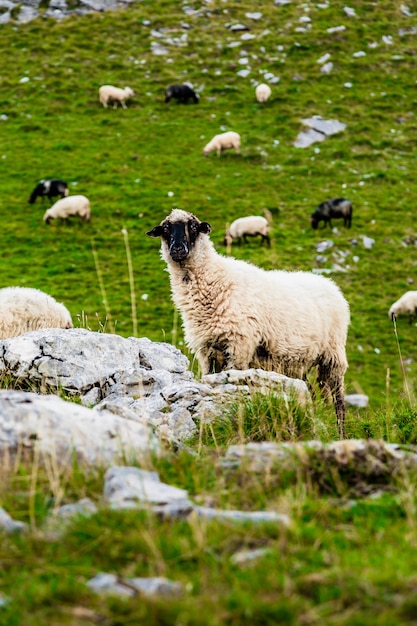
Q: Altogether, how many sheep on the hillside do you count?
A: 11